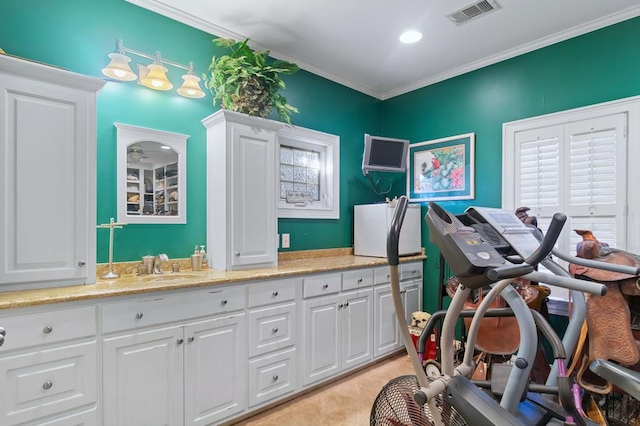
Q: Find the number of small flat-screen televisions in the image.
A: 1